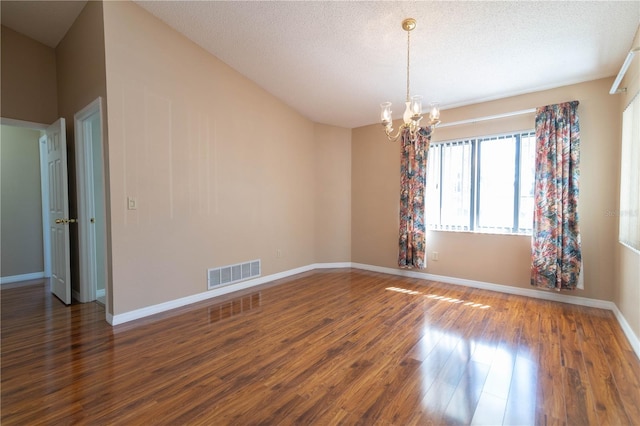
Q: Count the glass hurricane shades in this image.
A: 5